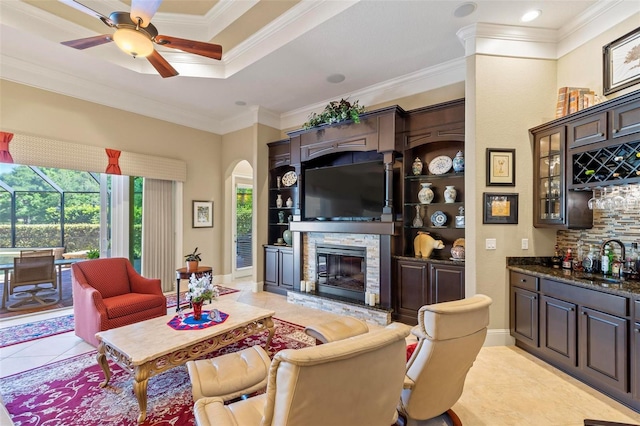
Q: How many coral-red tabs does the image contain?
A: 2